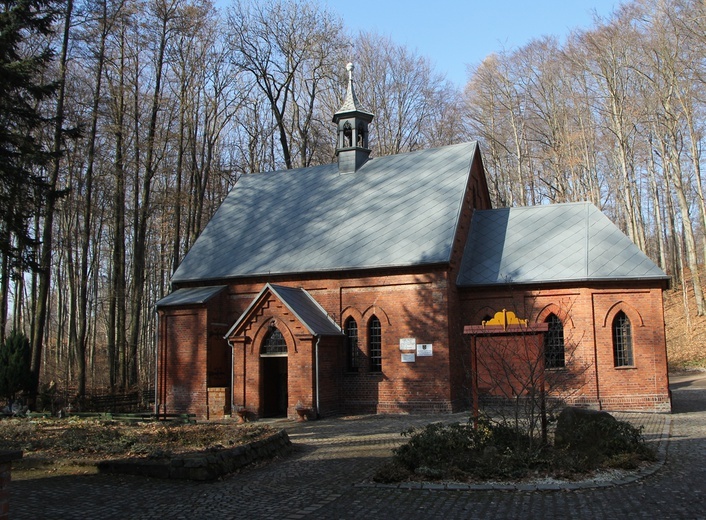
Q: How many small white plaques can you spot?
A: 3